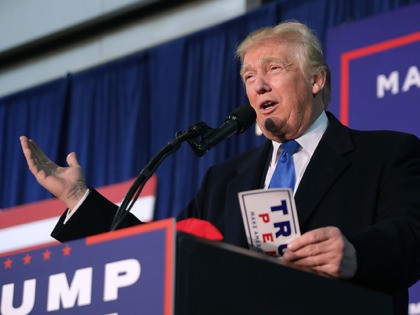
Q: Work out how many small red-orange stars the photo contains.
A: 4